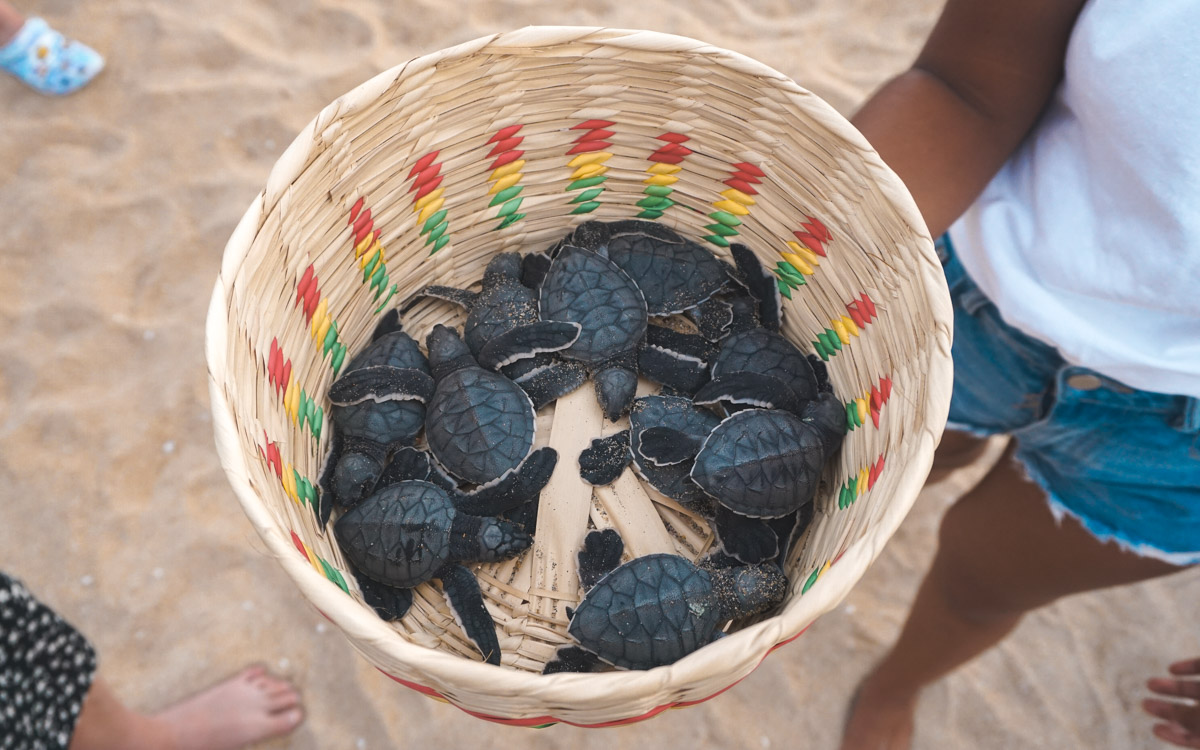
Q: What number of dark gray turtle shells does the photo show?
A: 10